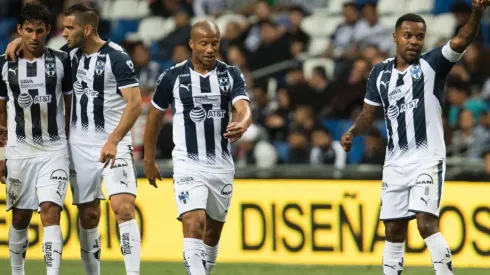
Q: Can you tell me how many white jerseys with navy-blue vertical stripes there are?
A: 4